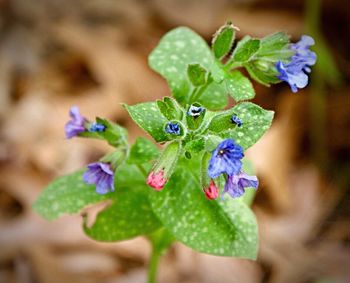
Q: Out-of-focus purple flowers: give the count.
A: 2